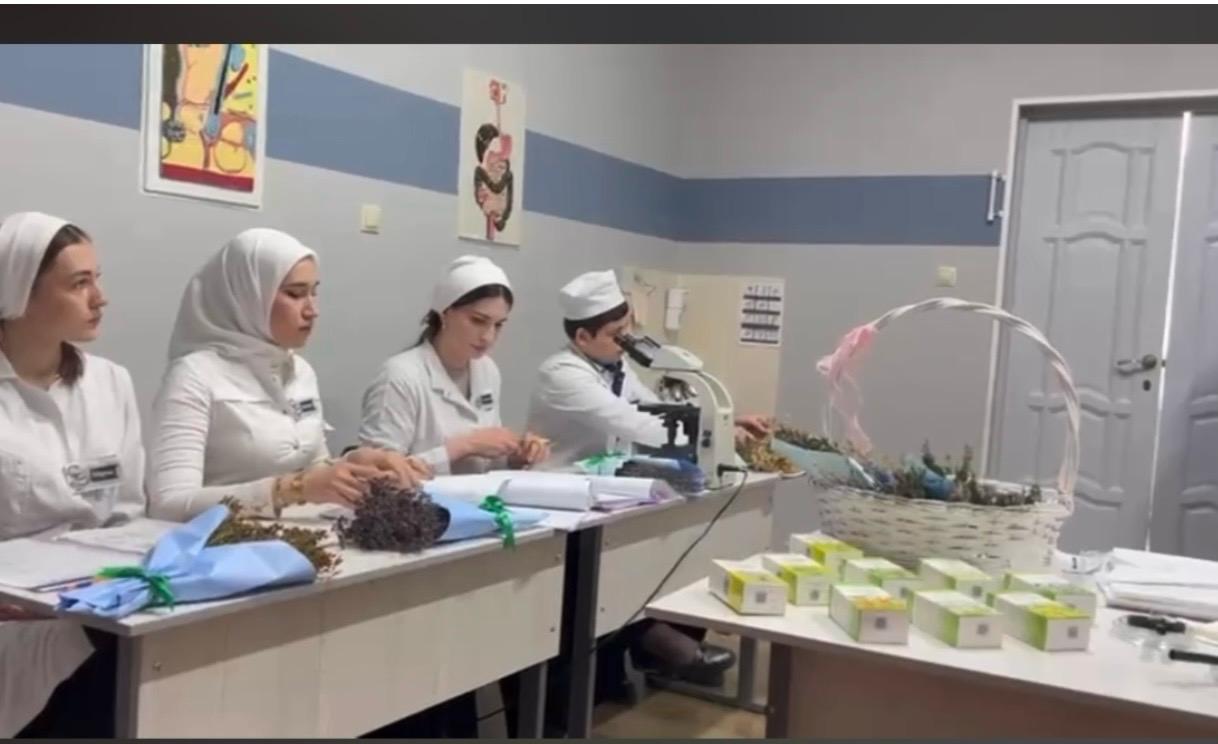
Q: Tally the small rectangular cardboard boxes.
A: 9